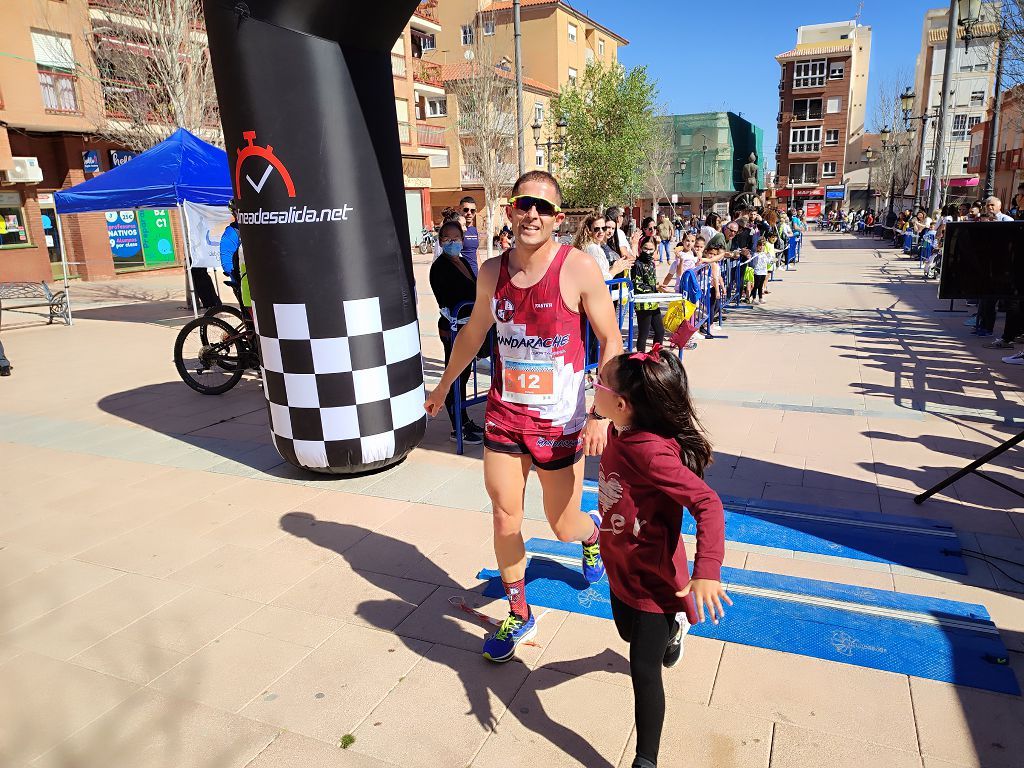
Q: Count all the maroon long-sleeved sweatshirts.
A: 1